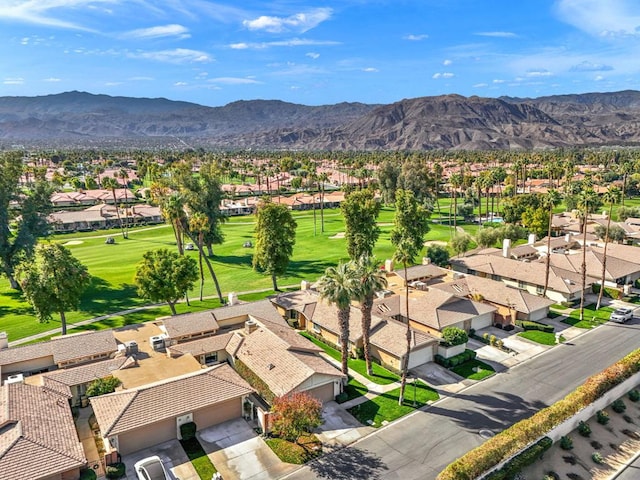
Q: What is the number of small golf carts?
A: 3